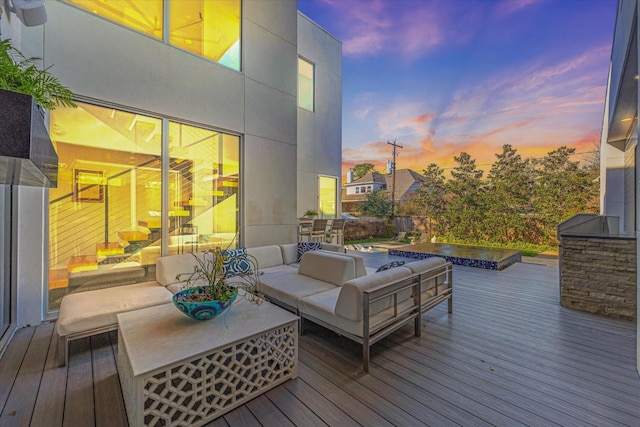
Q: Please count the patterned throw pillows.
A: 3